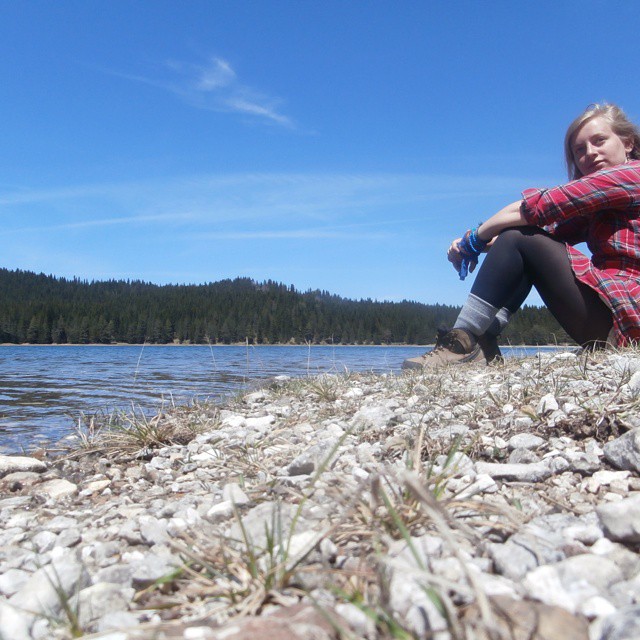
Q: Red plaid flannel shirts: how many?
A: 1